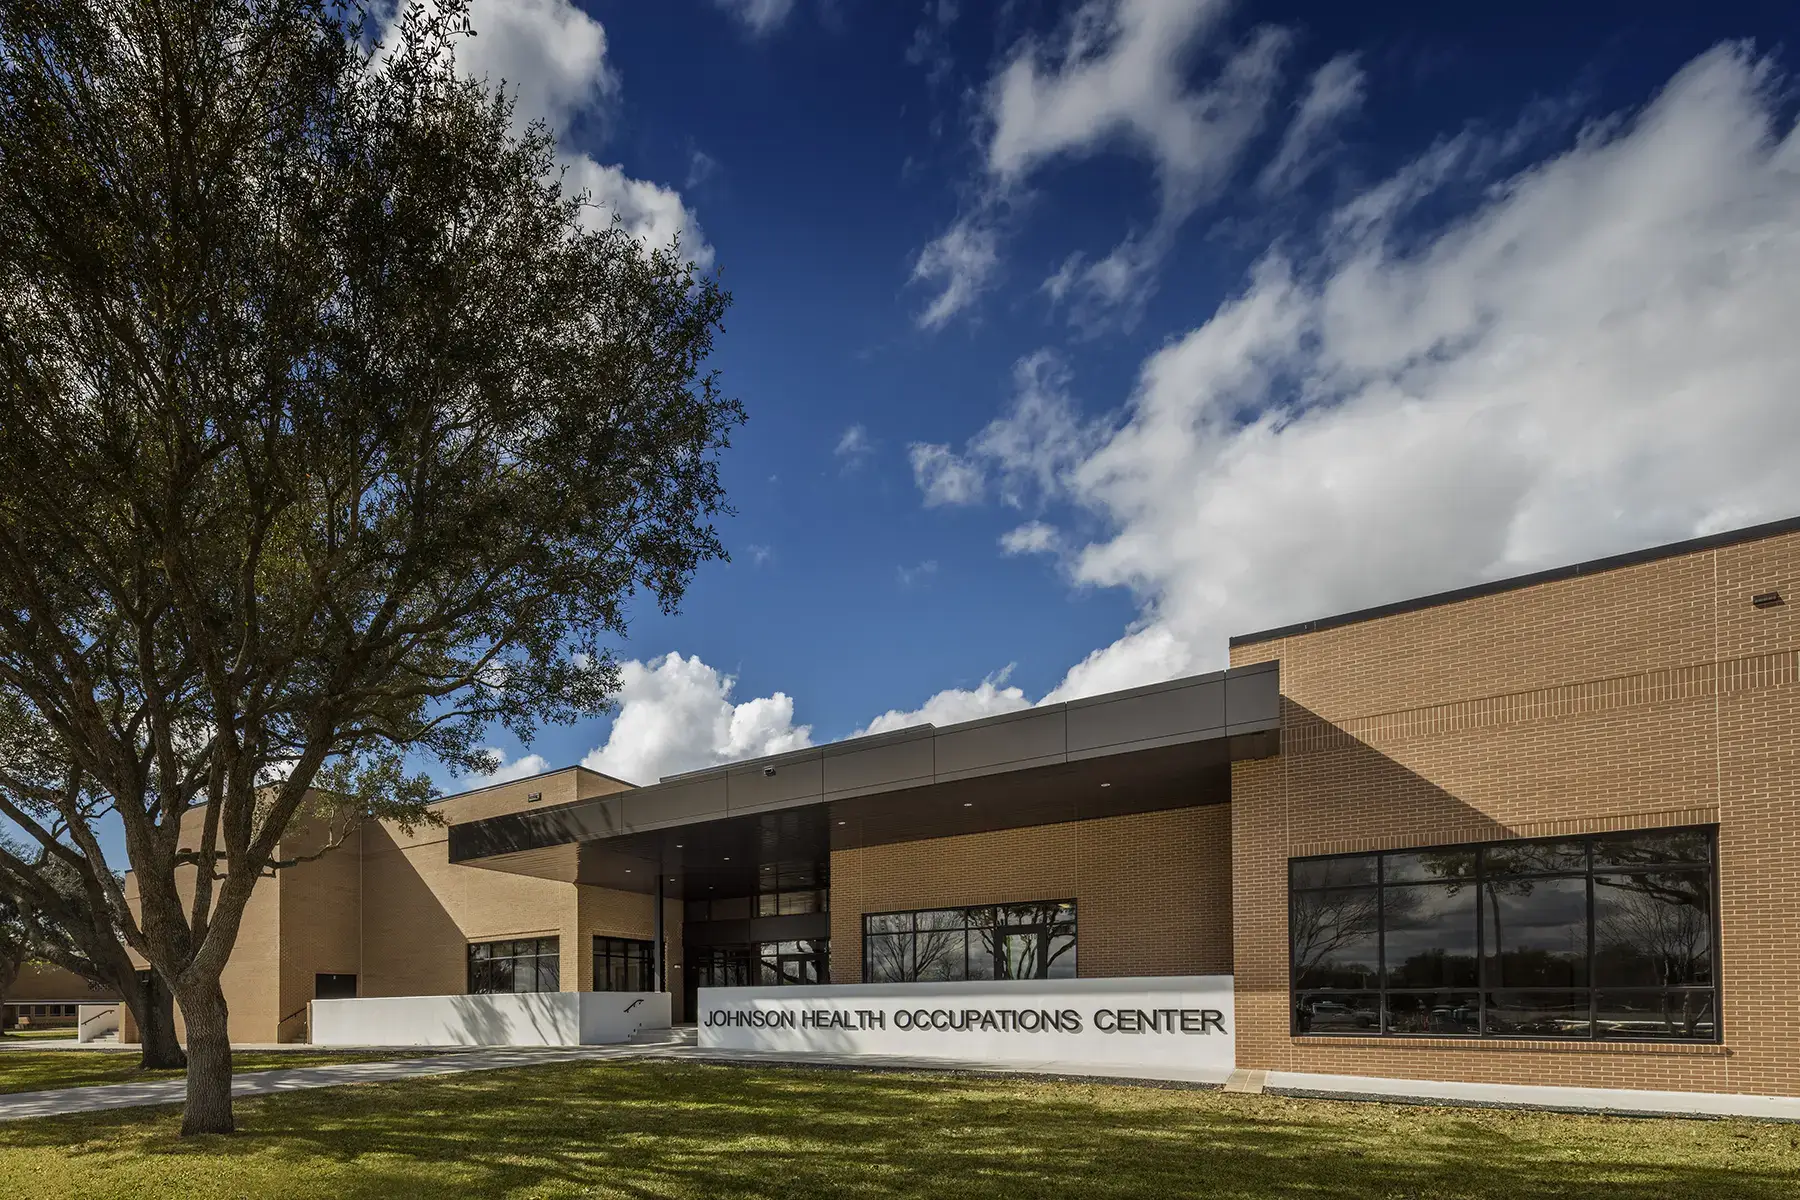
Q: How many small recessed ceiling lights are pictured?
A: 10